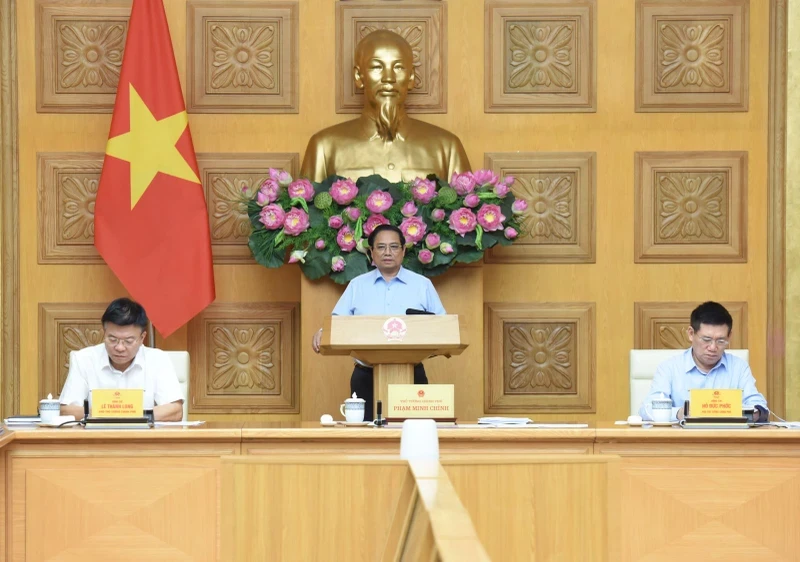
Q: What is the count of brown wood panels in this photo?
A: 13